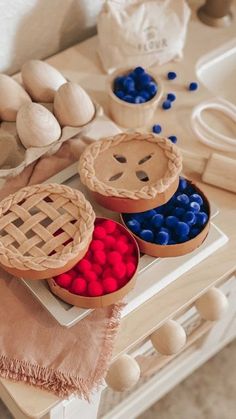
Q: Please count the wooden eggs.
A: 4